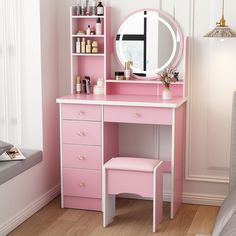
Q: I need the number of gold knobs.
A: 5